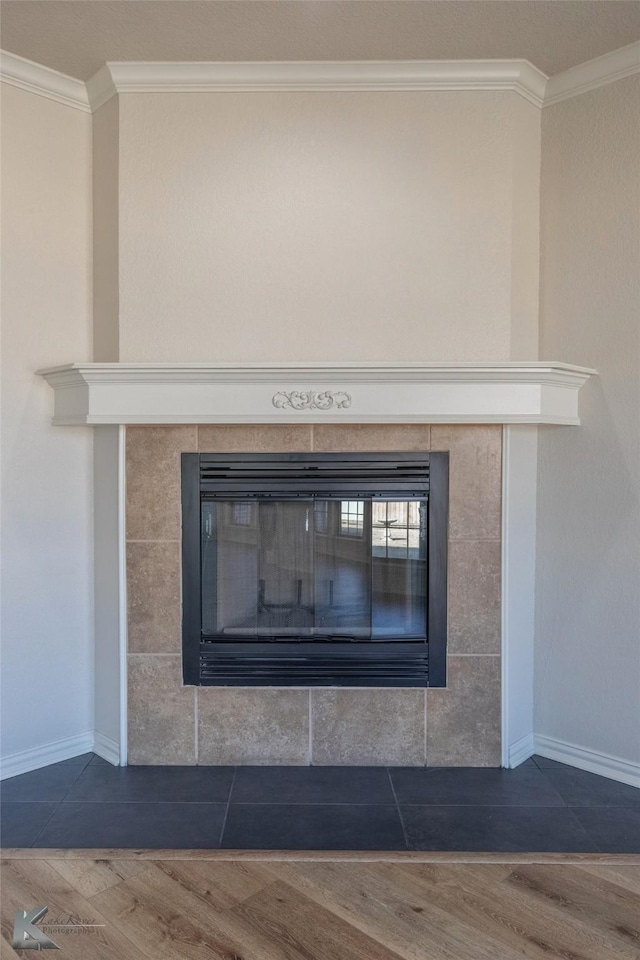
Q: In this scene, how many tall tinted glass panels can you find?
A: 4